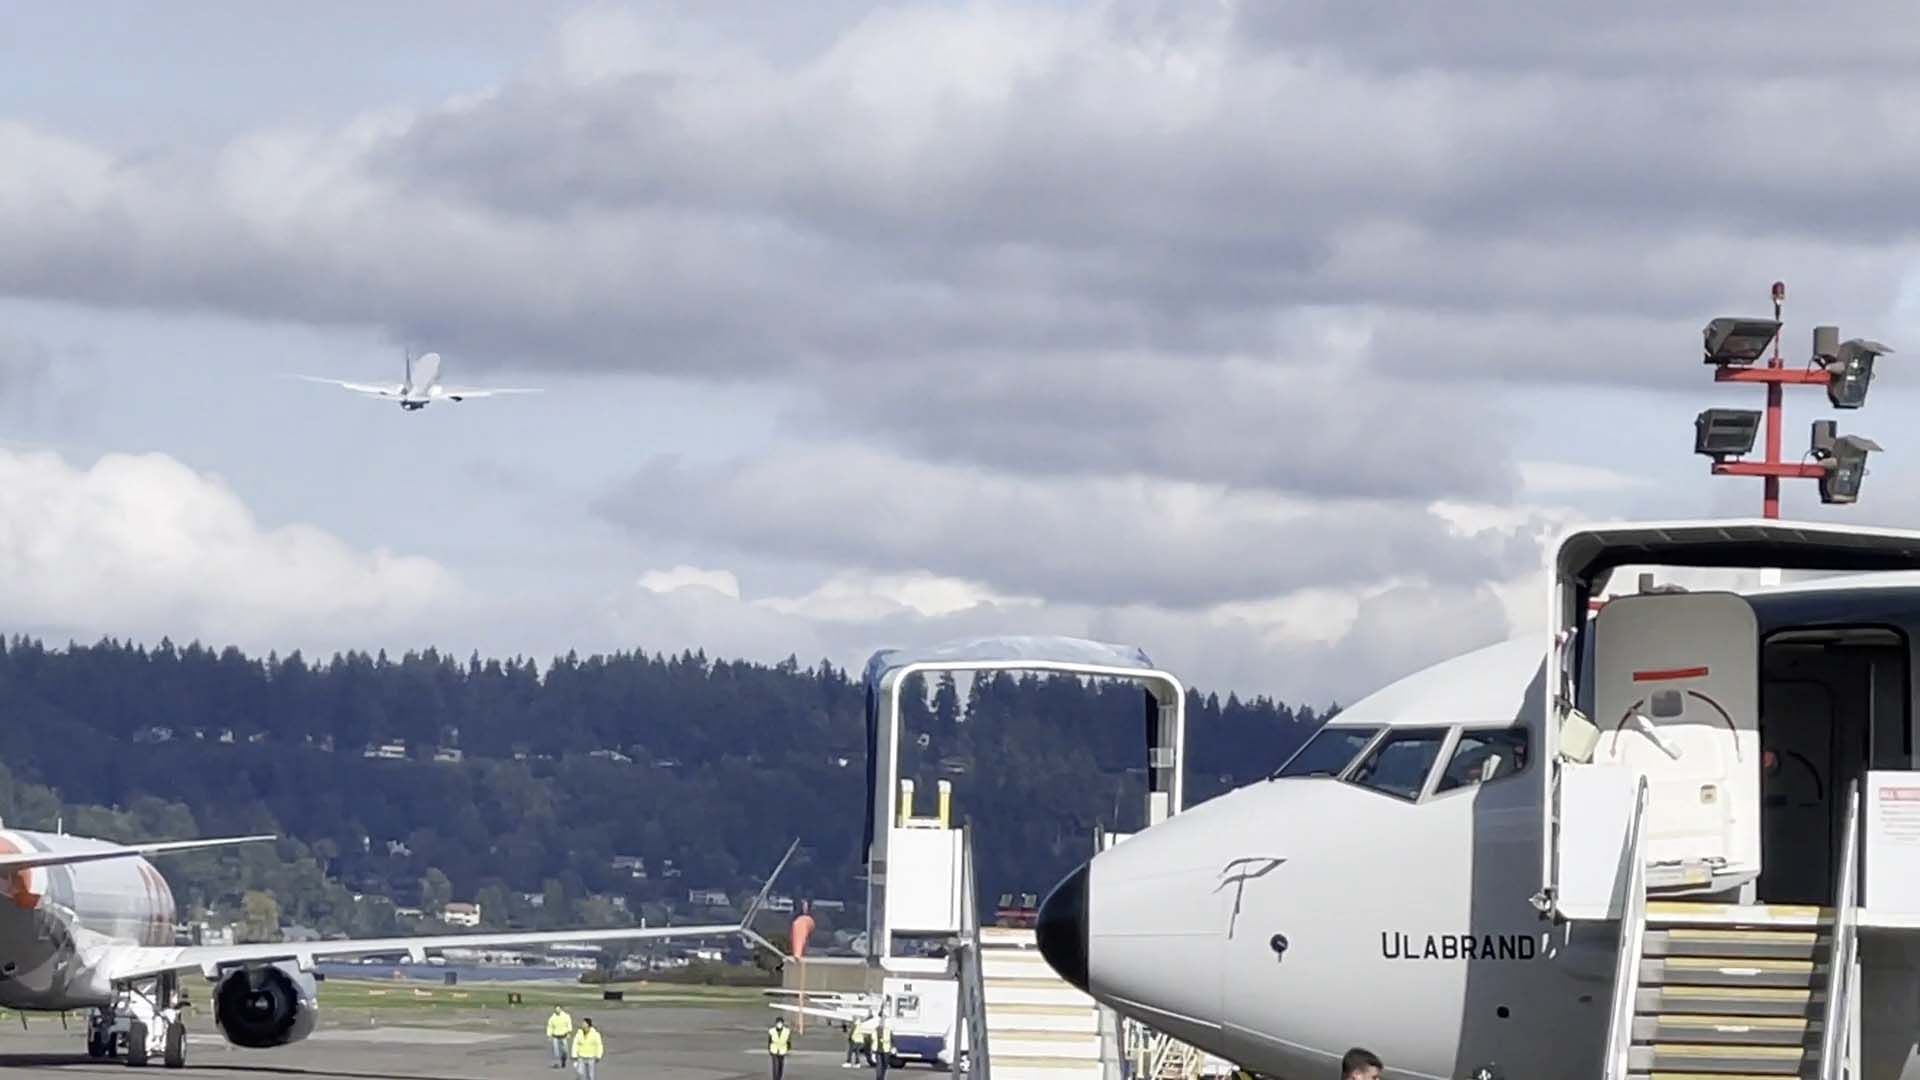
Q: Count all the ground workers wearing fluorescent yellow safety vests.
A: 5